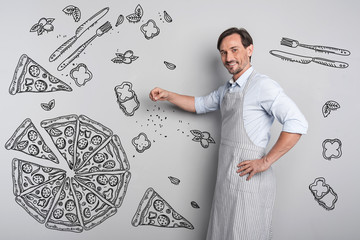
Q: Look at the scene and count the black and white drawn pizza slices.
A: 11